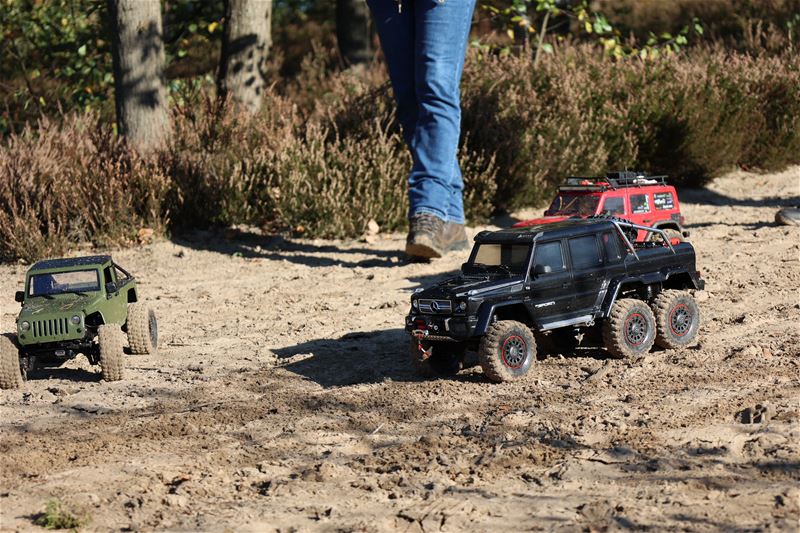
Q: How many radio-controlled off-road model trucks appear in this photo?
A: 3